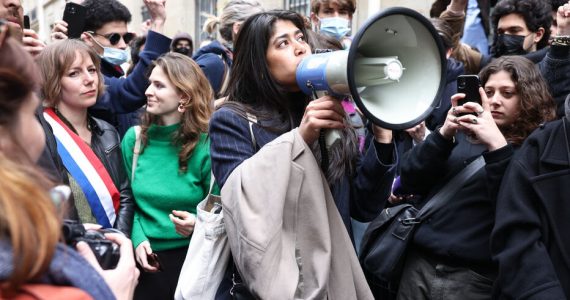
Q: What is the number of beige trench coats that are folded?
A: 1